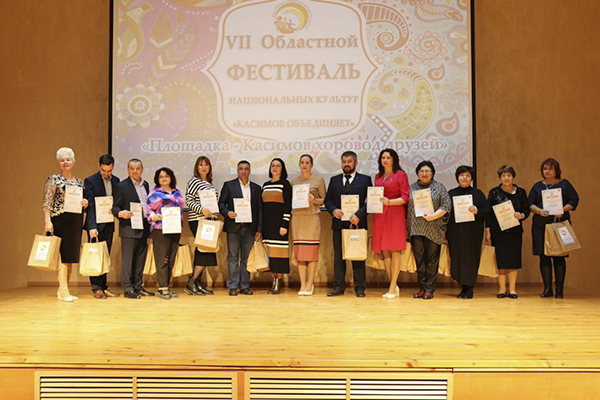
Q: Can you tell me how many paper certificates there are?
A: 13